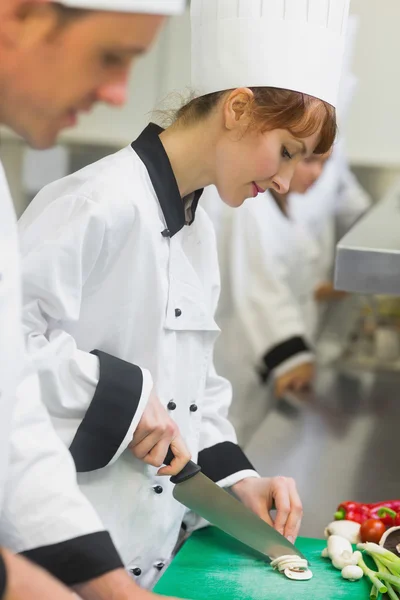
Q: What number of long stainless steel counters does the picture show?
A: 1